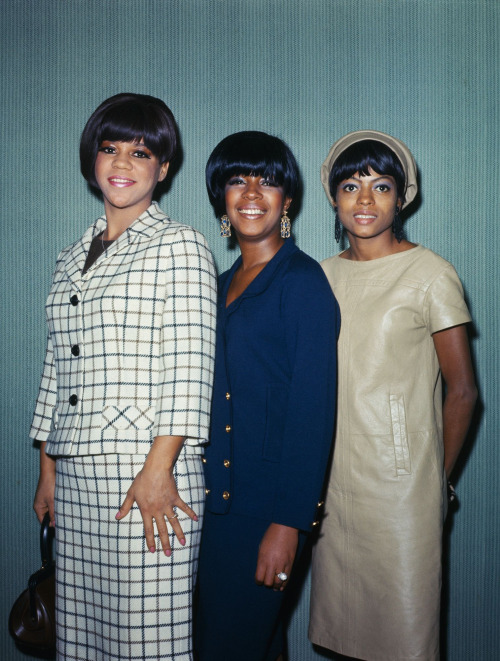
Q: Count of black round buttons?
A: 3